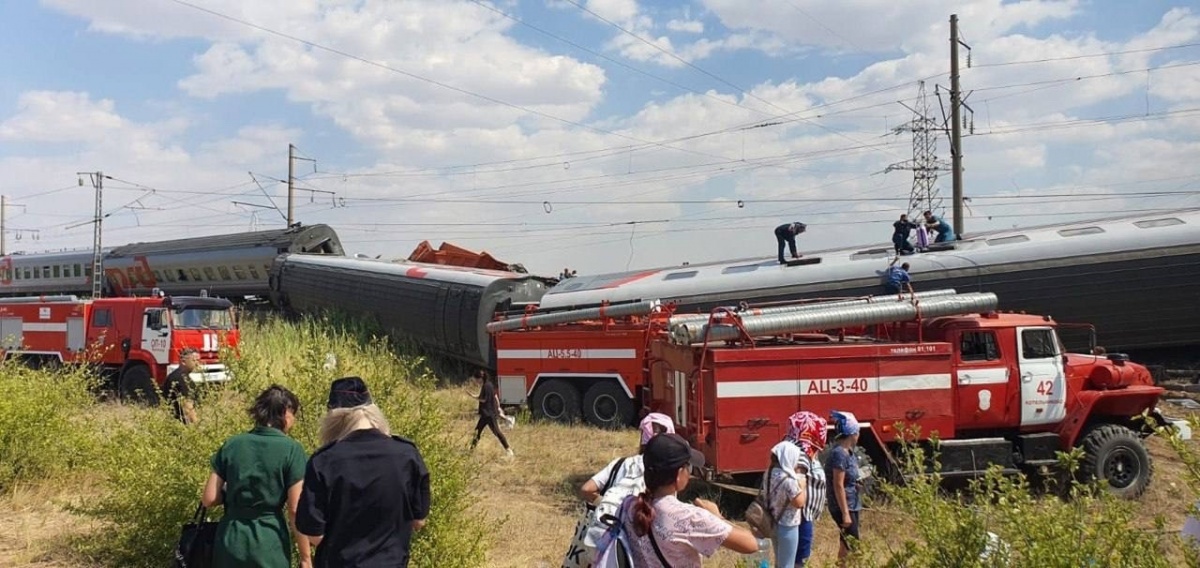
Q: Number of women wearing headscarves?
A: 4